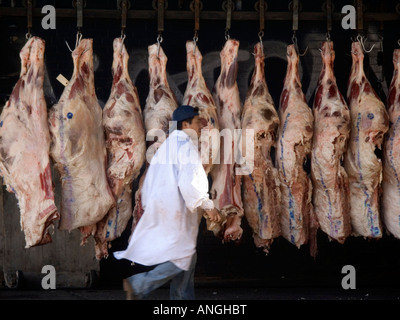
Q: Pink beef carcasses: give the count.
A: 11